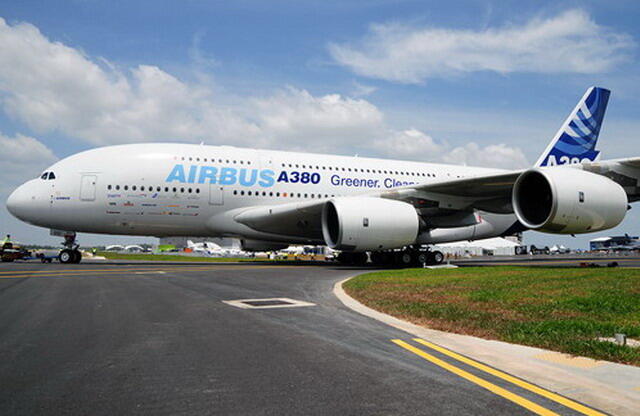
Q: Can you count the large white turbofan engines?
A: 2